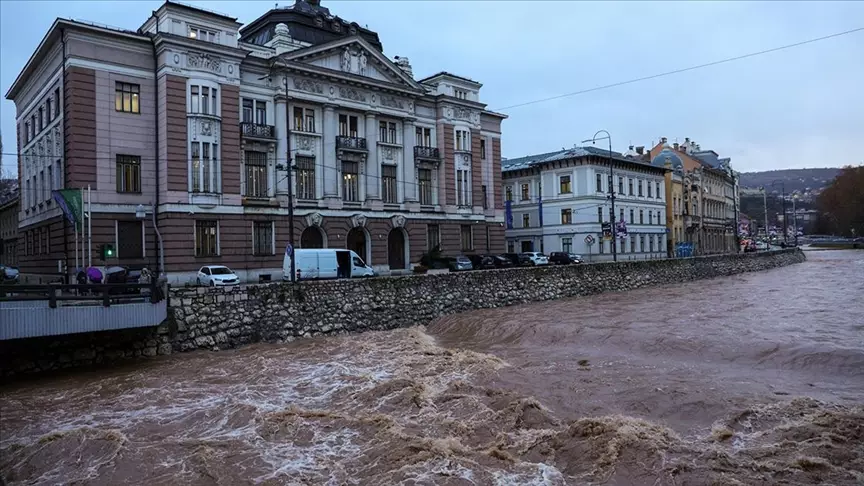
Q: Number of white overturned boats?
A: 0